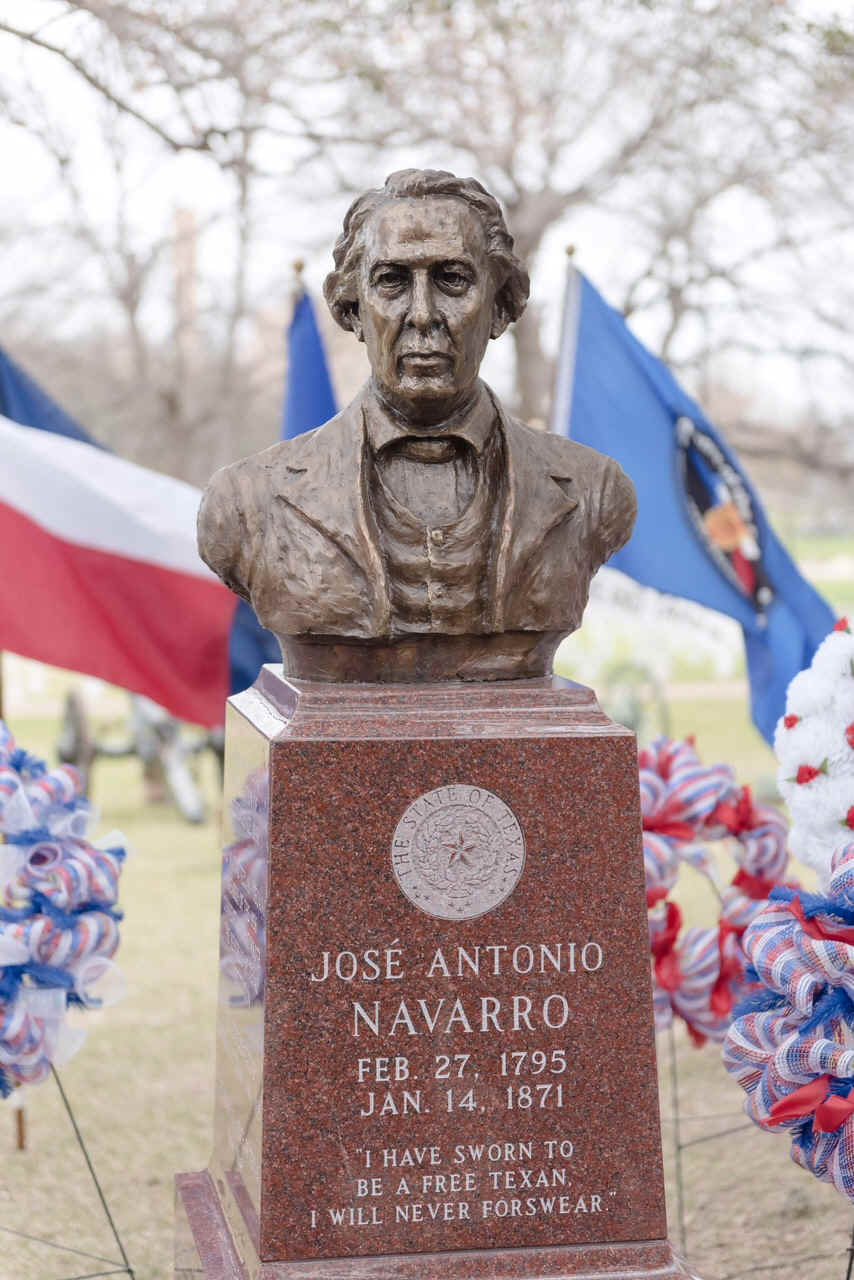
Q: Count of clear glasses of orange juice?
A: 0